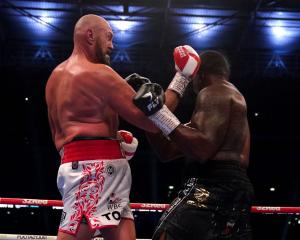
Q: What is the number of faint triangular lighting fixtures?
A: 3